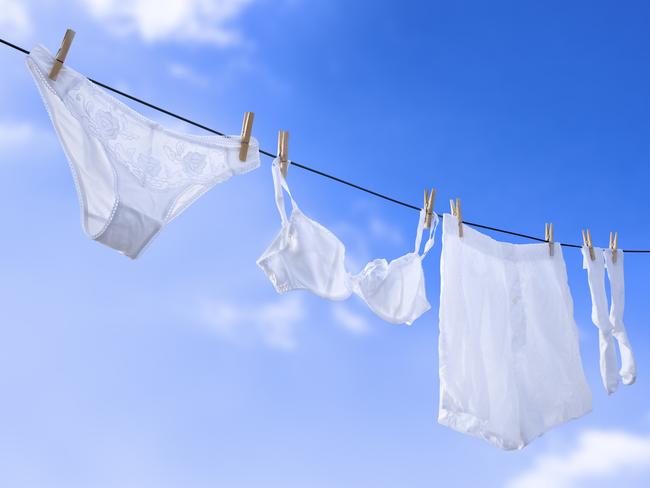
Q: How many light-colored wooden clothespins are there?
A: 8